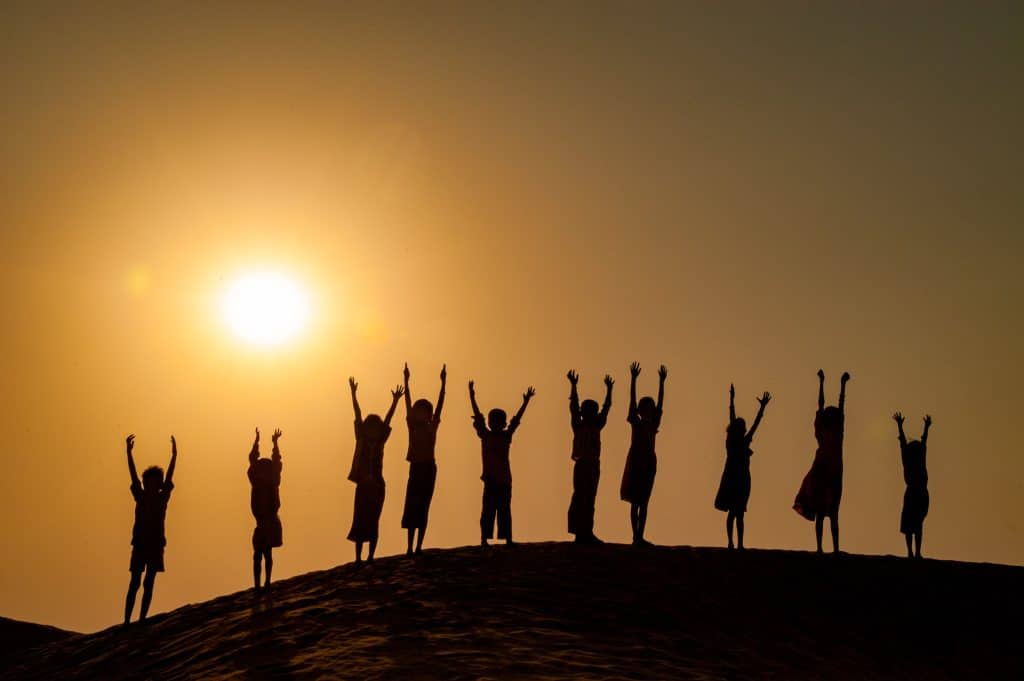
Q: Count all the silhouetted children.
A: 10